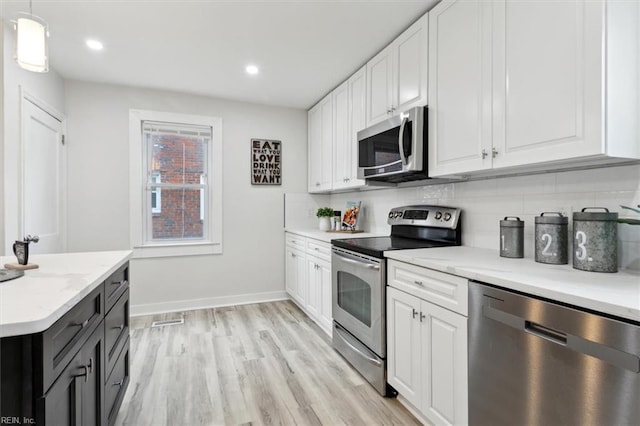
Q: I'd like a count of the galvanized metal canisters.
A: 3